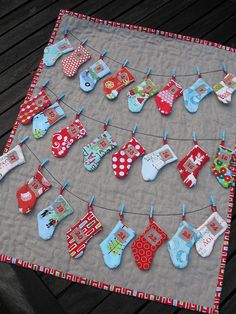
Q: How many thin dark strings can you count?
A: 3